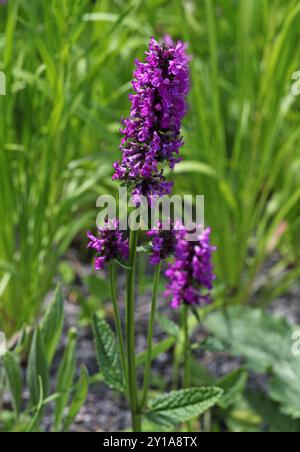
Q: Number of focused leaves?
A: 2